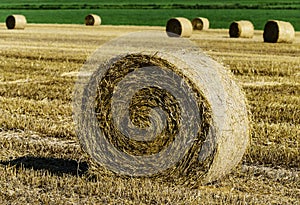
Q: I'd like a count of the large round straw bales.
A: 7